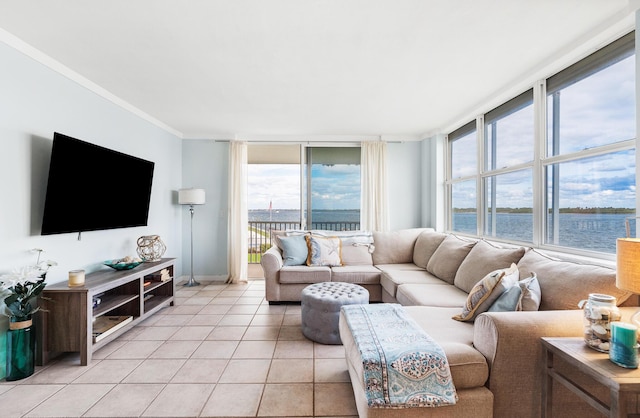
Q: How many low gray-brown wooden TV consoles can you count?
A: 1